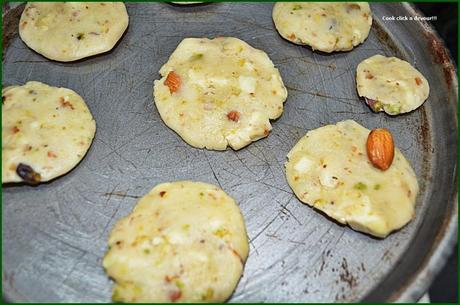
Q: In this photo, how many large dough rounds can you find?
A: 6